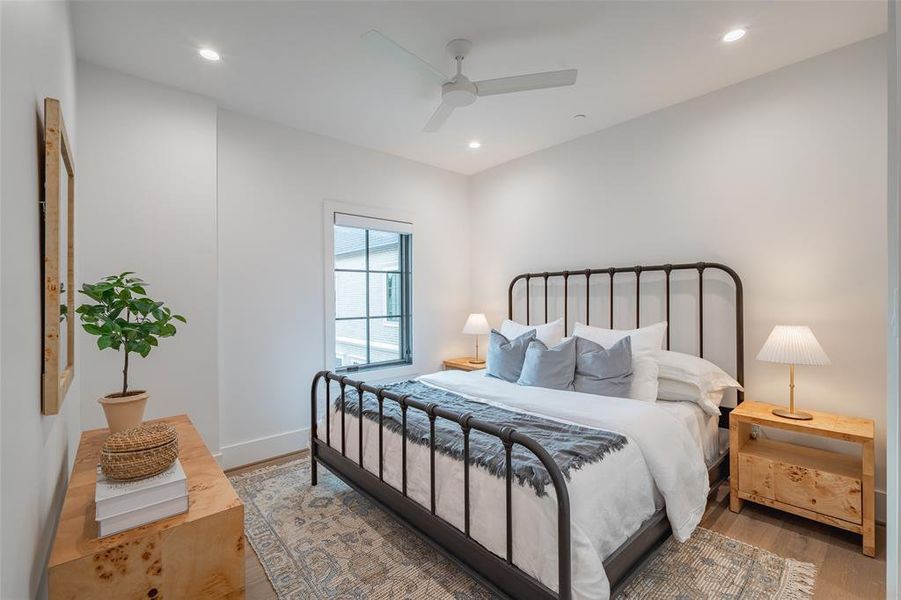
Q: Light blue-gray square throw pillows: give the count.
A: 3